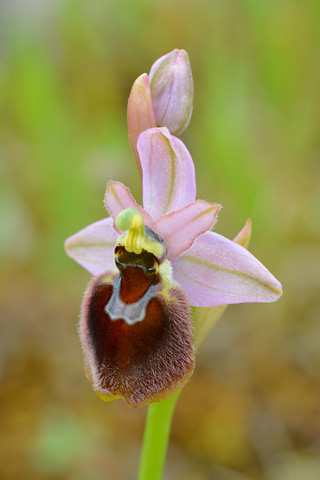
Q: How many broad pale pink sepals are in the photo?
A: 3